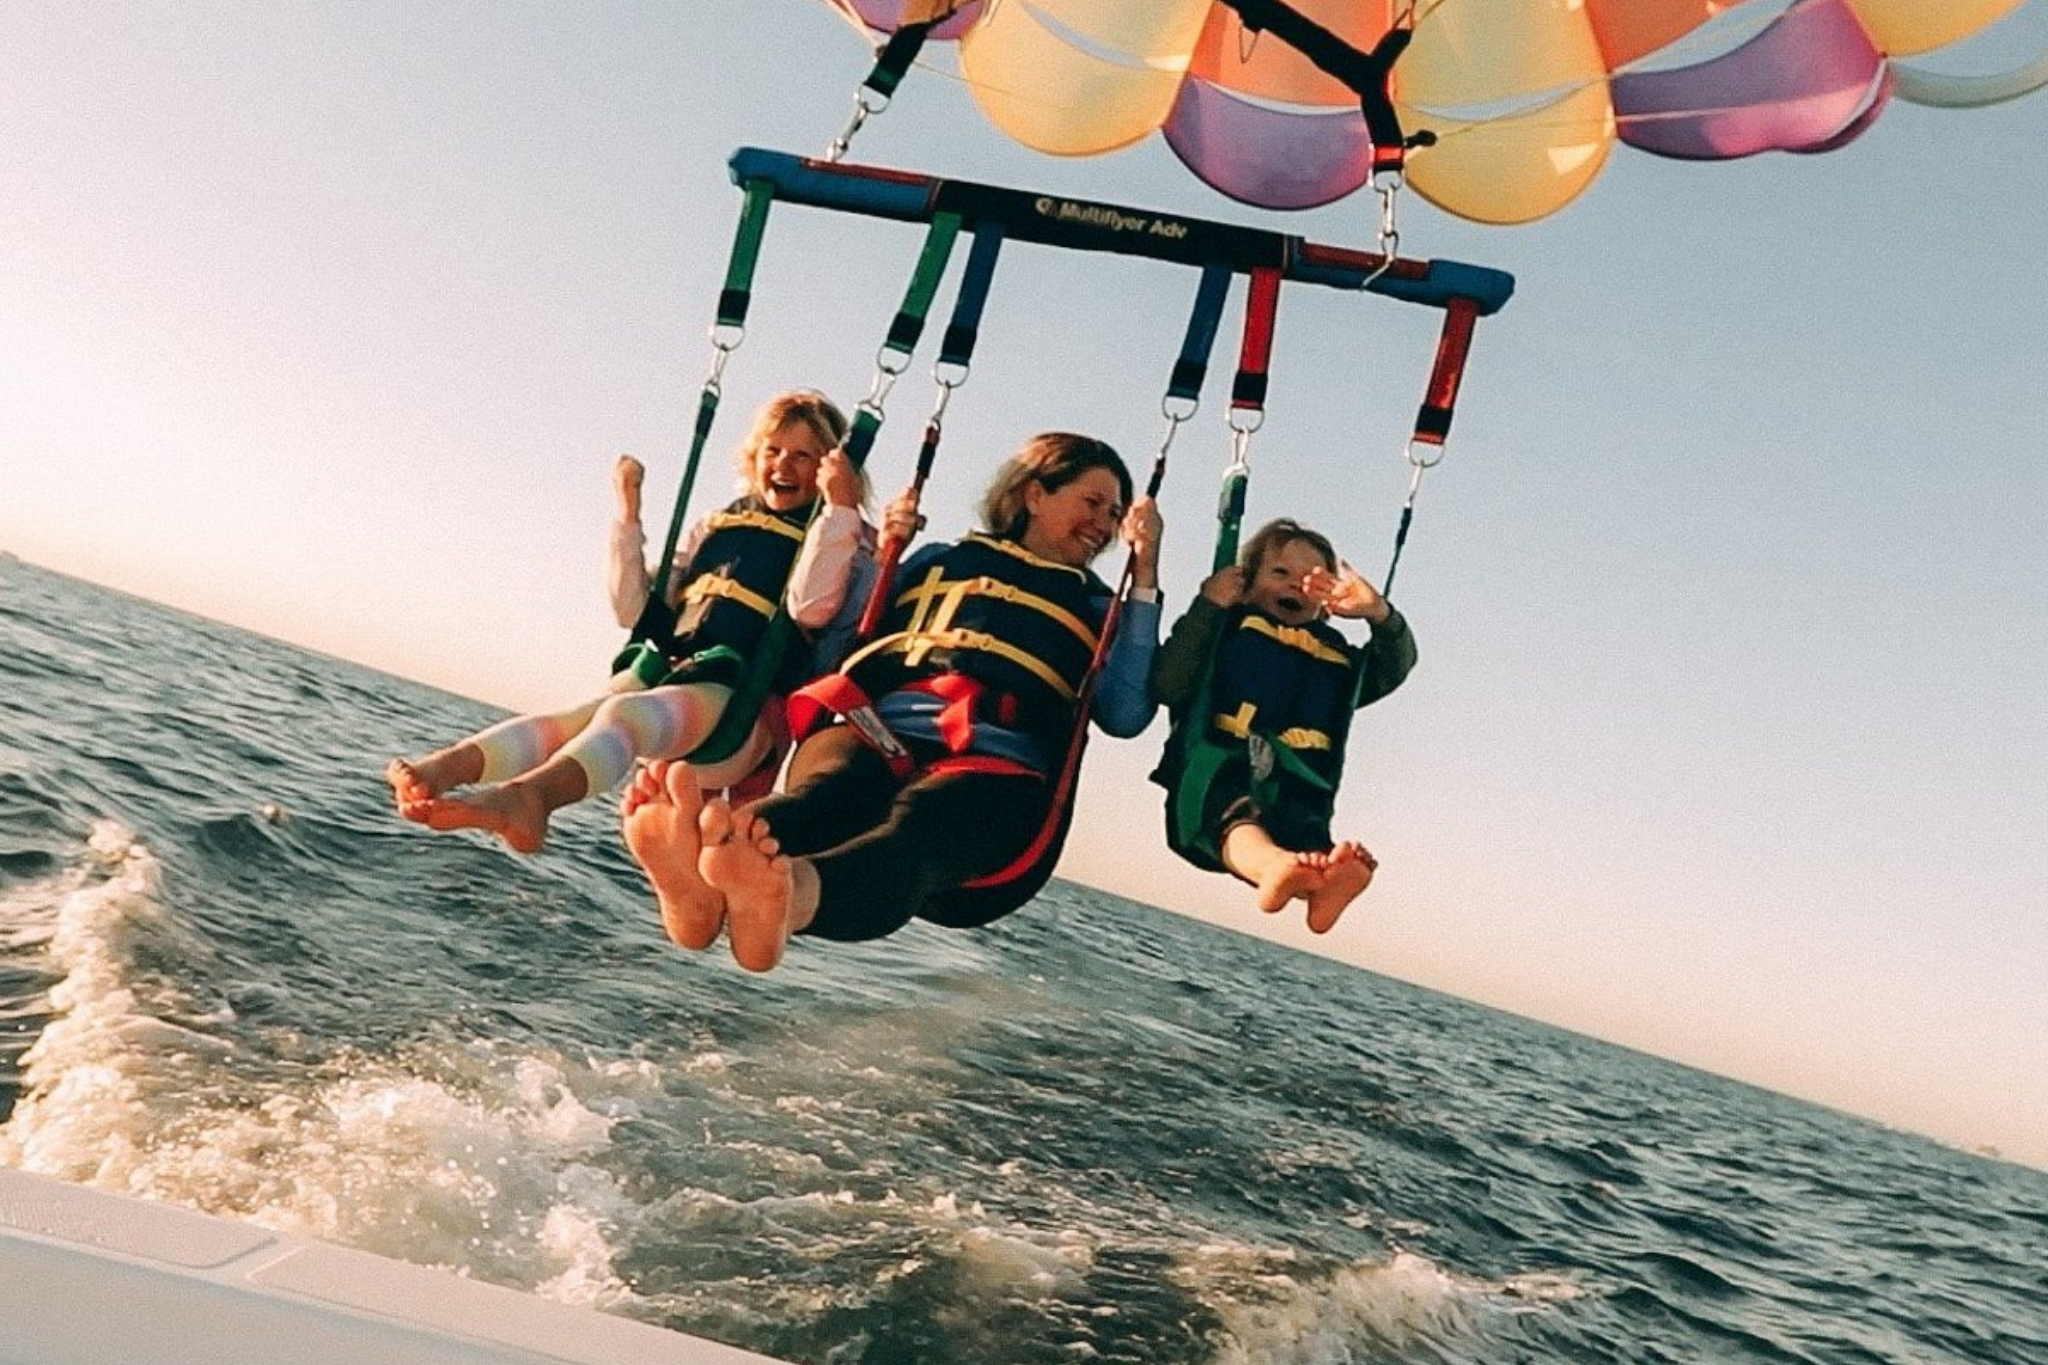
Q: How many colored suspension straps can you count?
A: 6